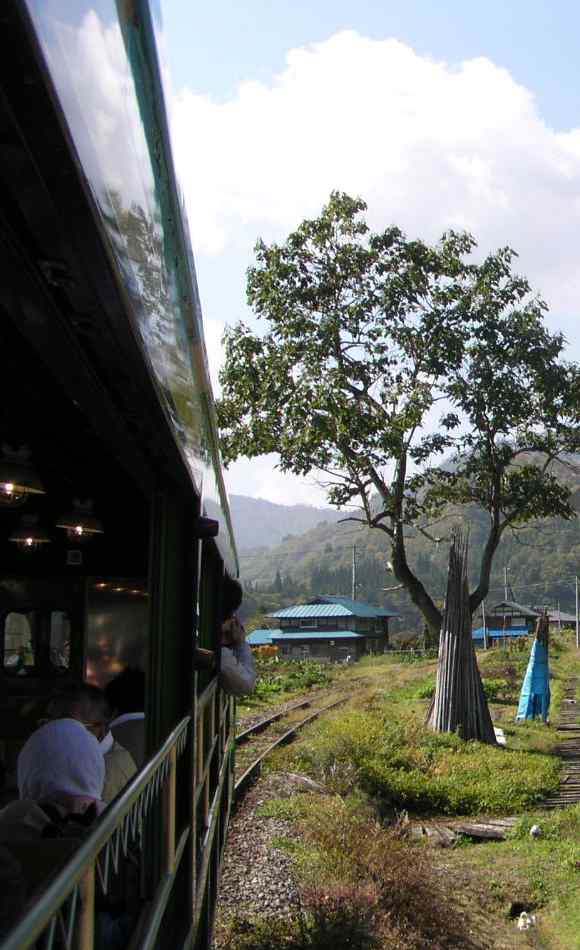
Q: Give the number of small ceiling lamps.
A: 3